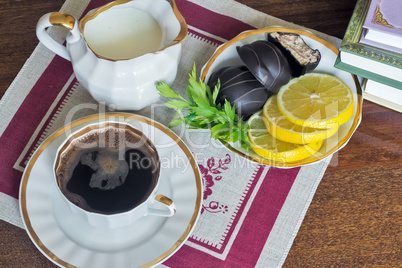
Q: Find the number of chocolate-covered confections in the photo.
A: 3